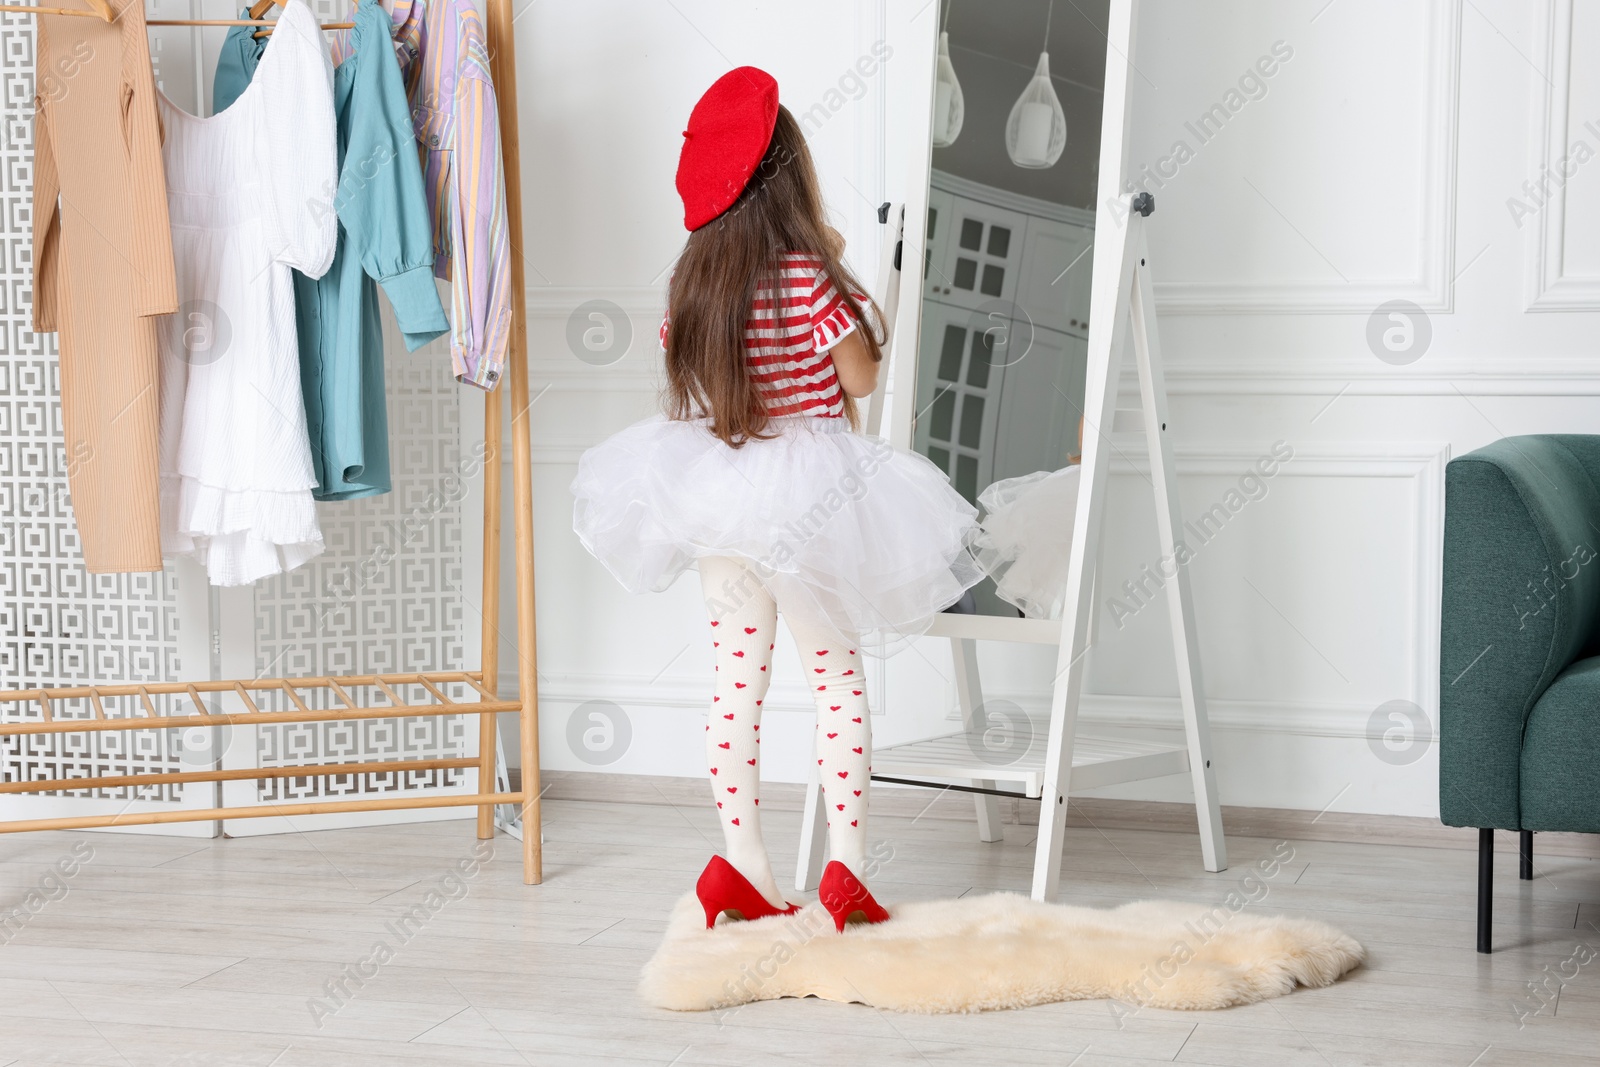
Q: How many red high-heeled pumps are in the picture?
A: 2